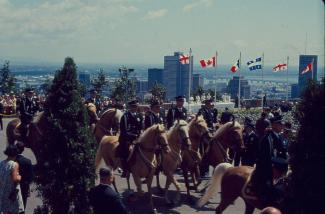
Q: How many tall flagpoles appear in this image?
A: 6